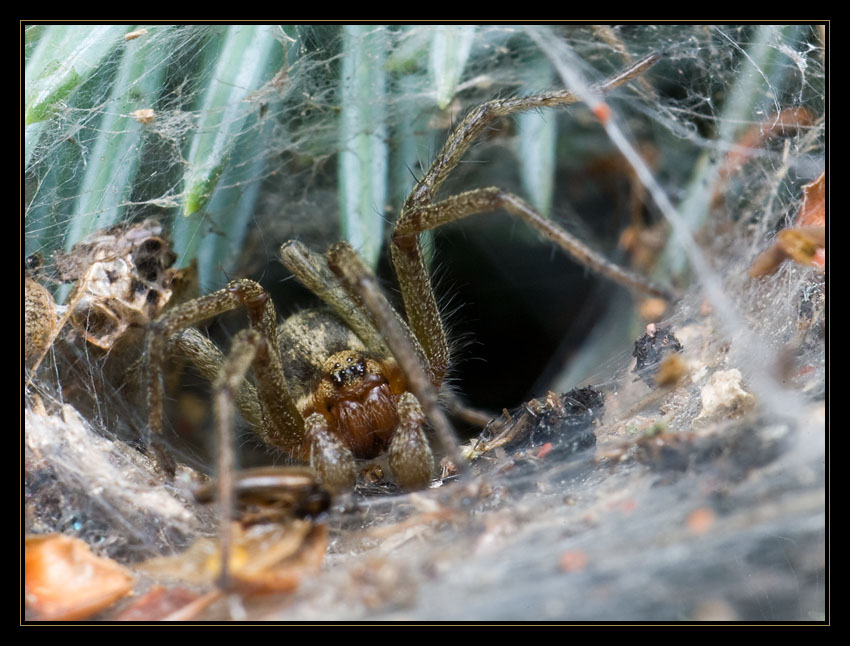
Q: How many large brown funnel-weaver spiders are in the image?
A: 1